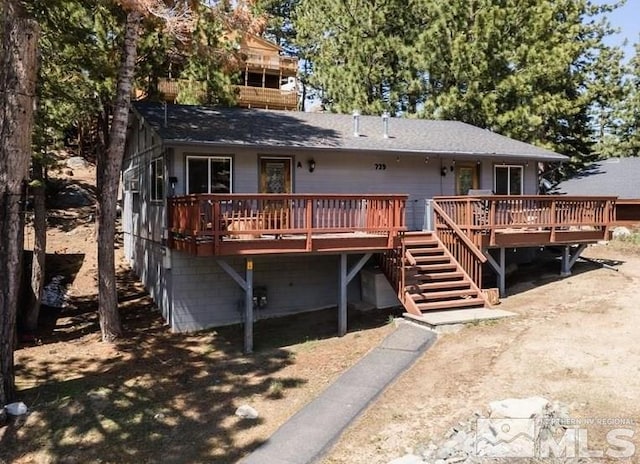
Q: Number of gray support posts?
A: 4